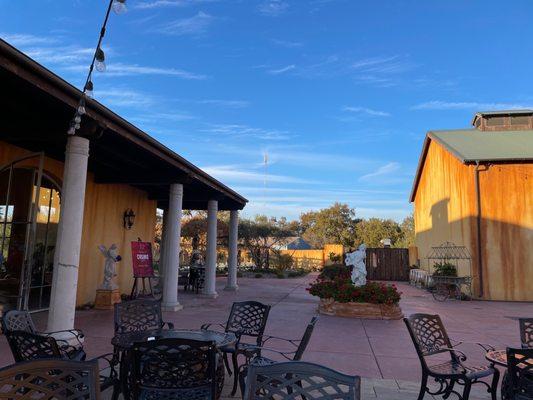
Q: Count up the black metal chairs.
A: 11